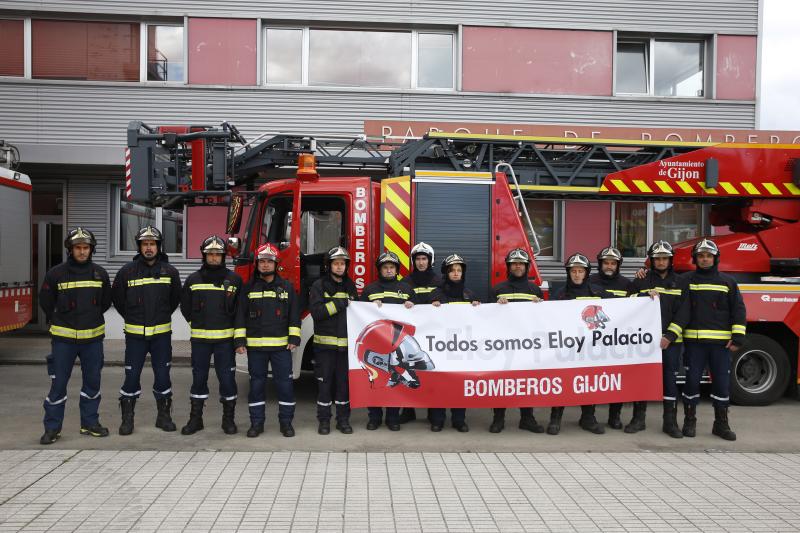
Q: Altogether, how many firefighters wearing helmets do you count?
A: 13